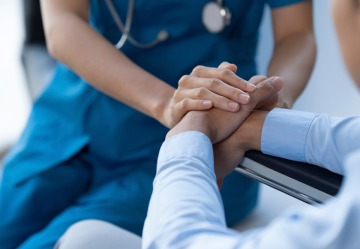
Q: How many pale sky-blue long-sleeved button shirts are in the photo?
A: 1